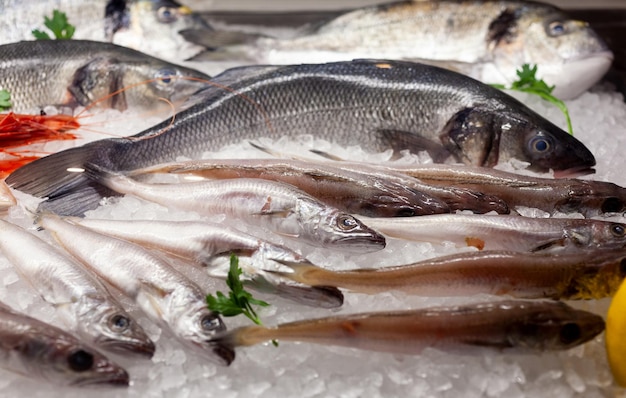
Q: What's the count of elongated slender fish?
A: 11